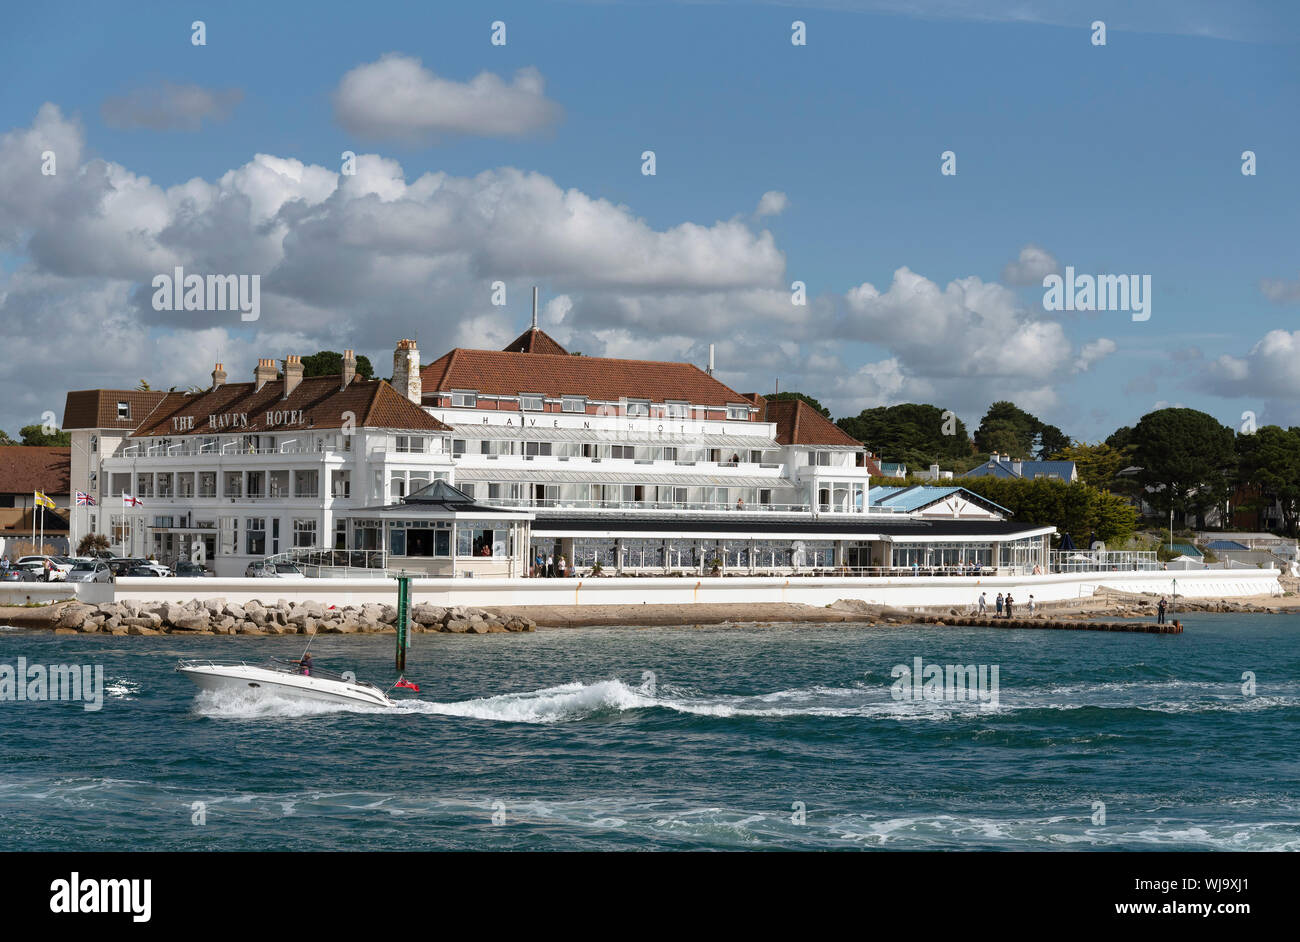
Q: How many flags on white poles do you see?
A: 3